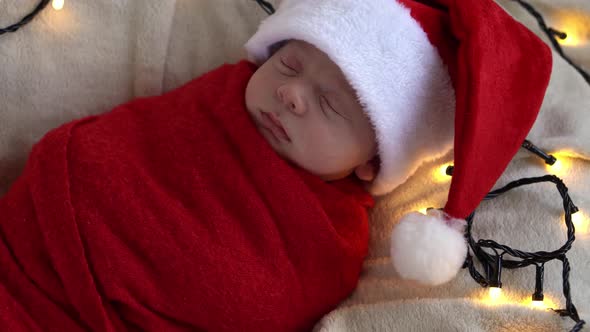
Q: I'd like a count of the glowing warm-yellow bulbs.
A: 8